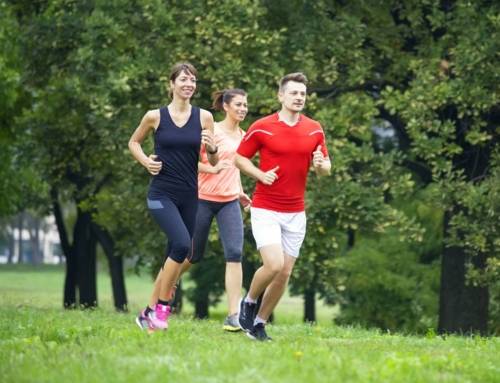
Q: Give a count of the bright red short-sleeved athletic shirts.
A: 1